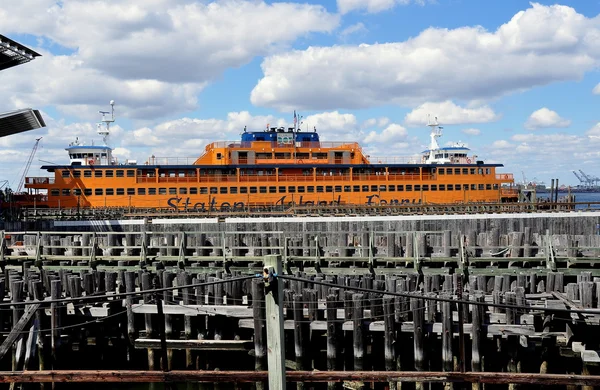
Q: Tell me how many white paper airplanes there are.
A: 0